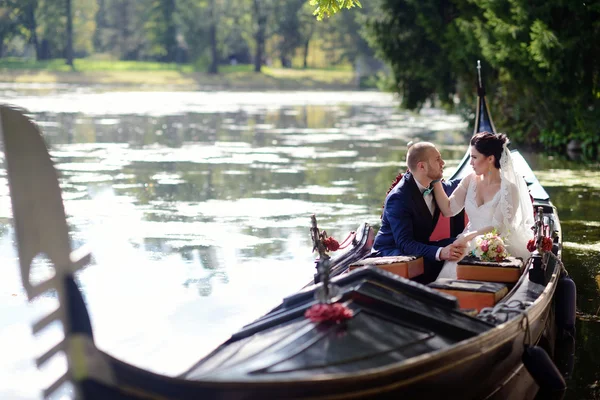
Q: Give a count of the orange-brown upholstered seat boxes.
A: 3